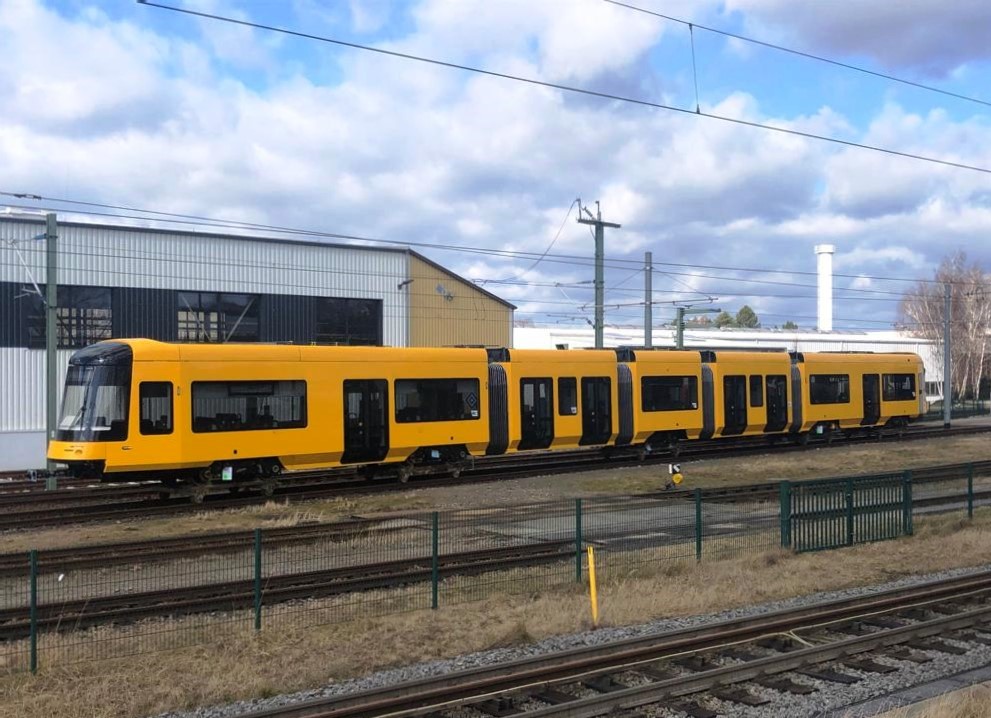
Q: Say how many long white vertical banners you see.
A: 0